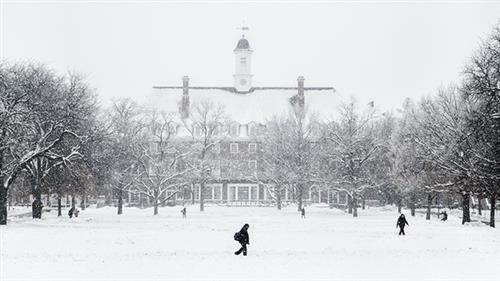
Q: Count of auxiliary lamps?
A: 0